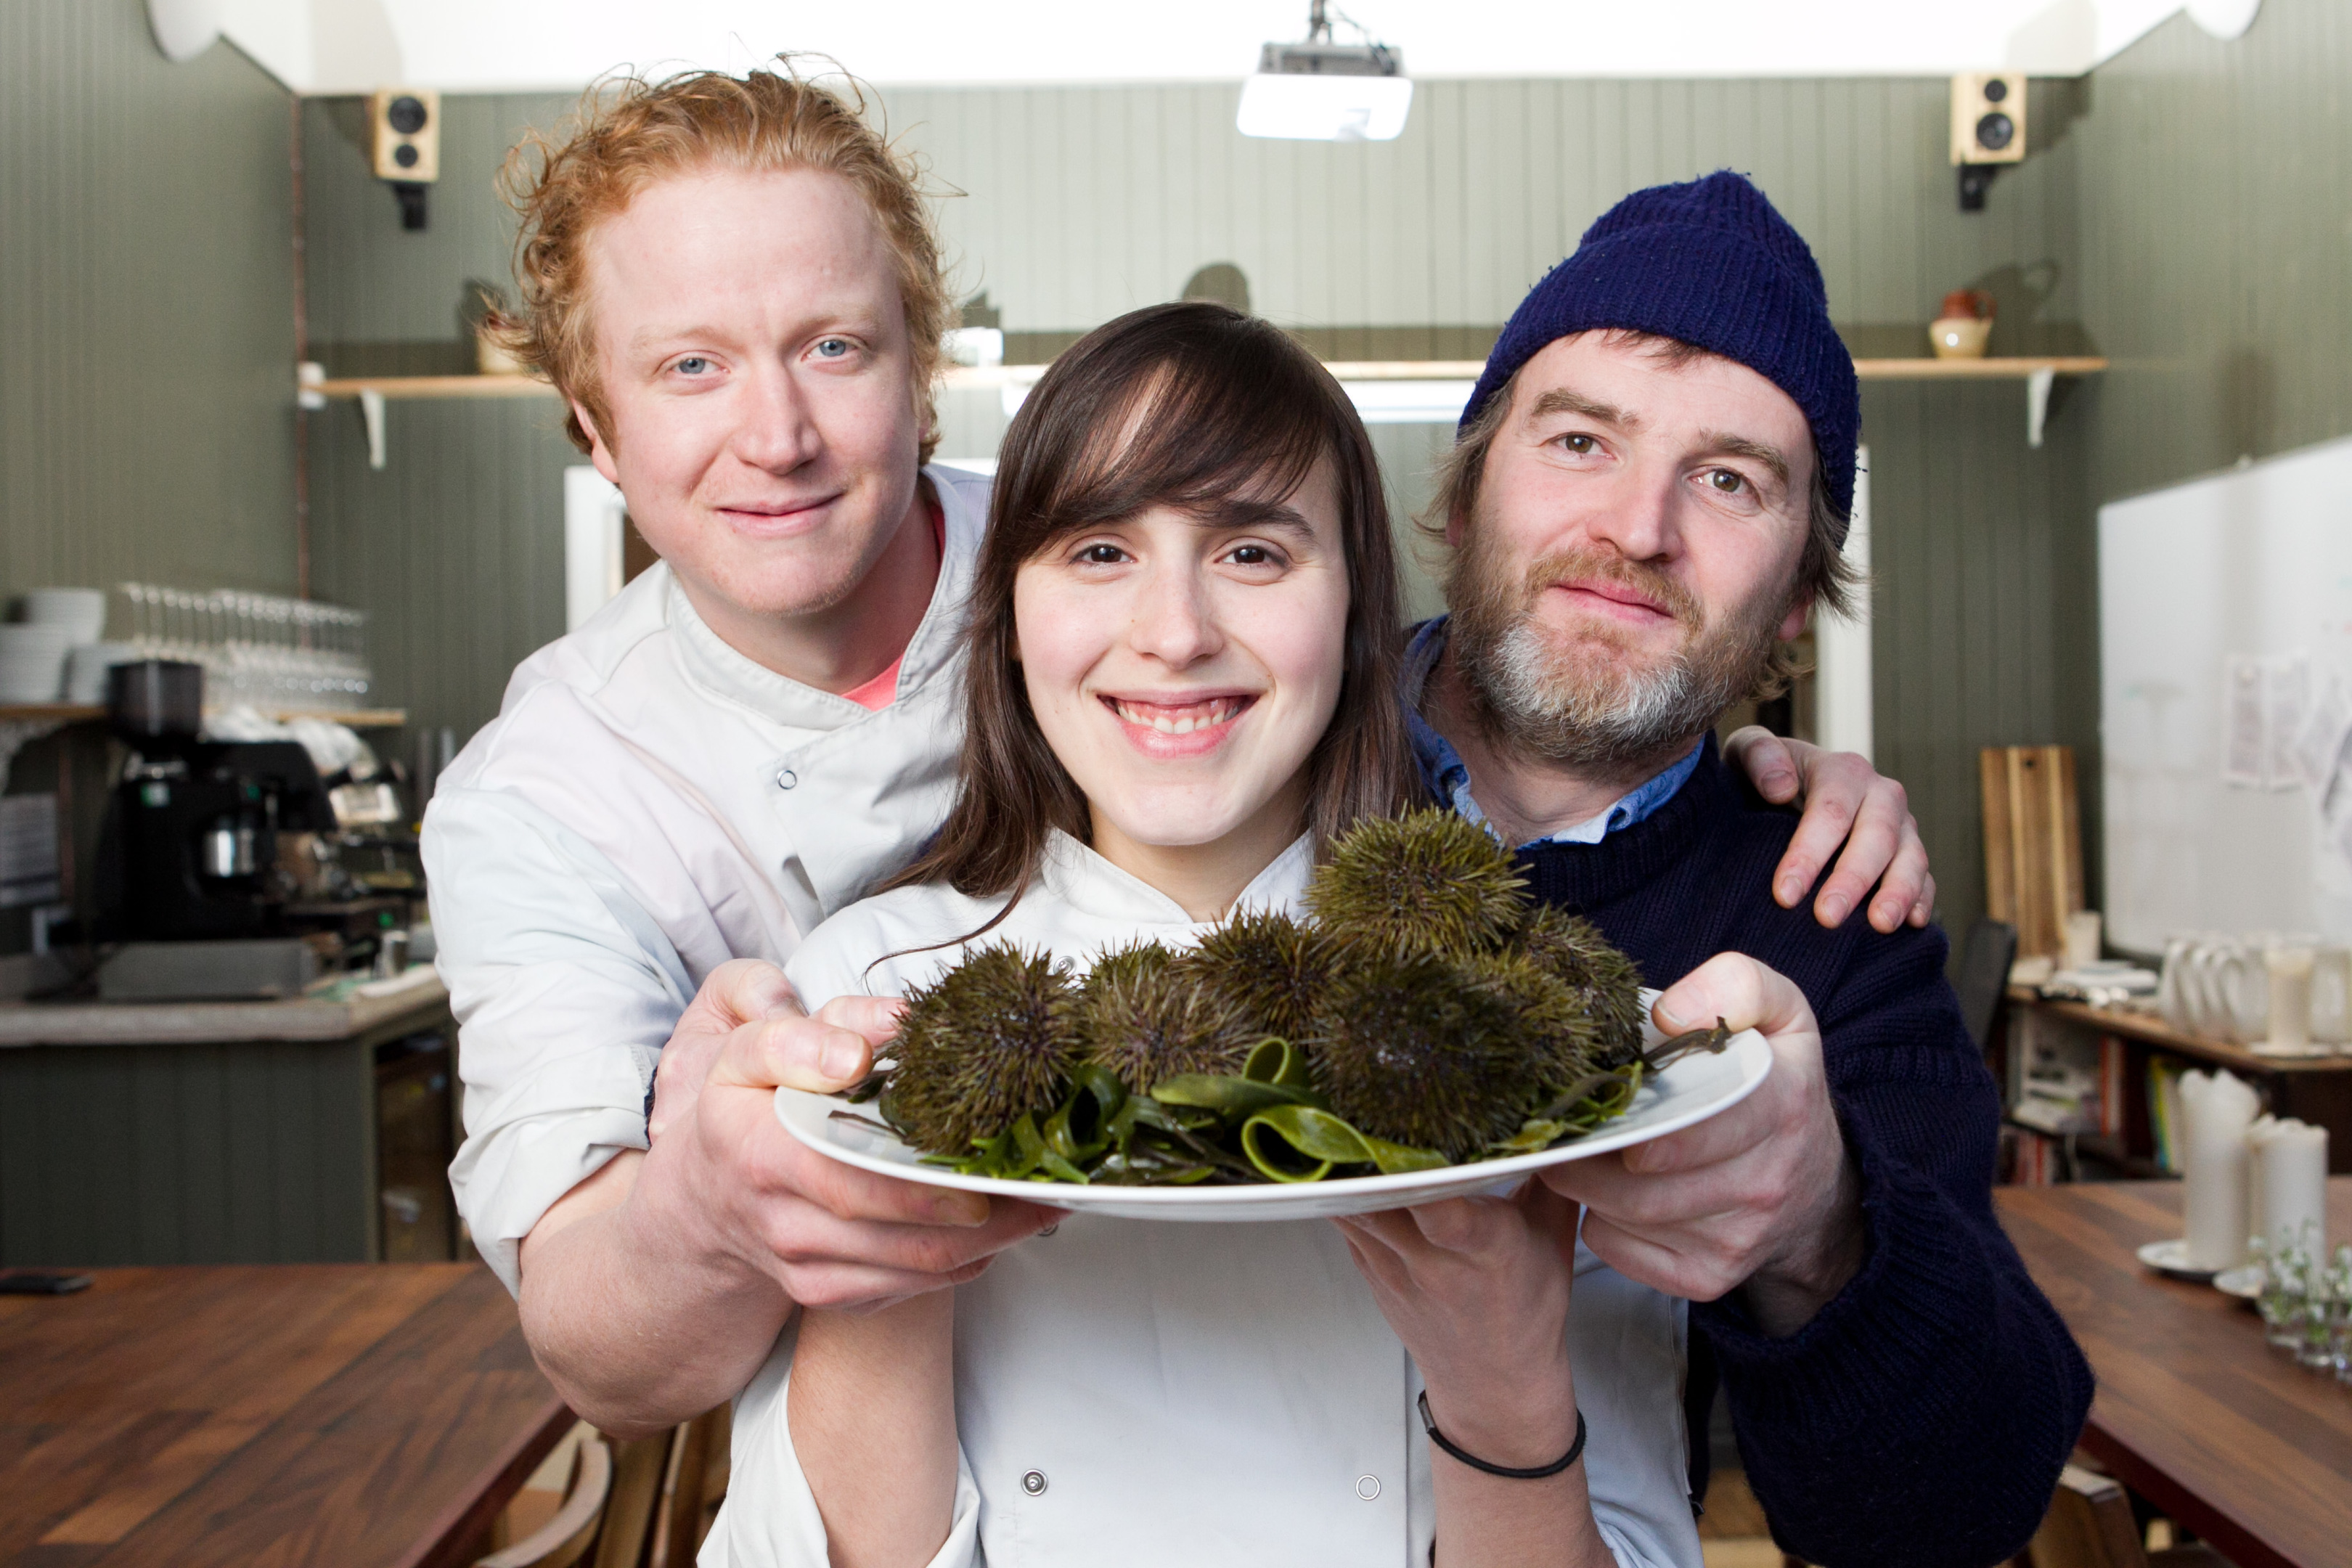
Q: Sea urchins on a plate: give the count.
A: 8